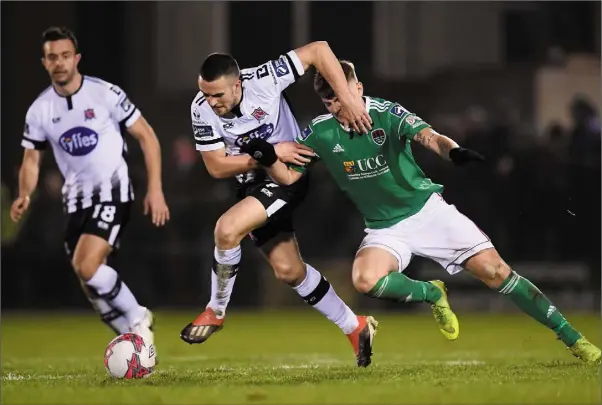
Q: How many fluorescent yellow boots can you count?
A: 2